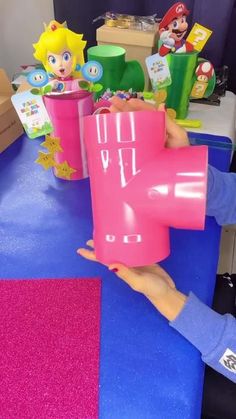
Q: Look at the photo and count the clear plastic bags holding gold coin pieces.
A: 1